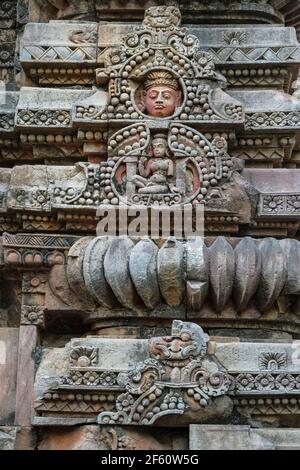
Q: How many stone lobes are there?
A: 11